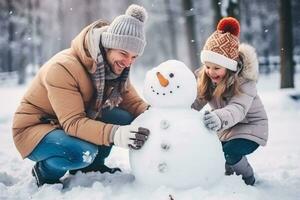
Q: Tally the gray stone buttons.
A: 3